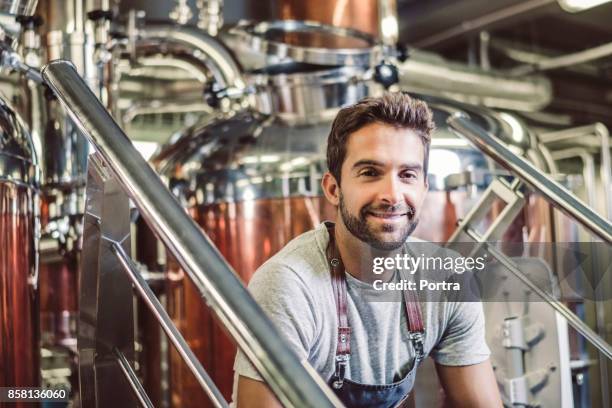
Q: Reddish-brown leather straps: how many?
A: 2